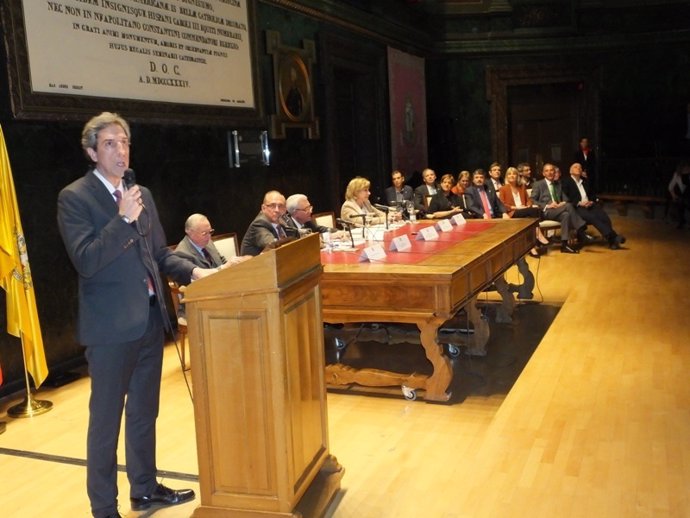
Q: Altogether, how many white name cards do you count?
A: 5